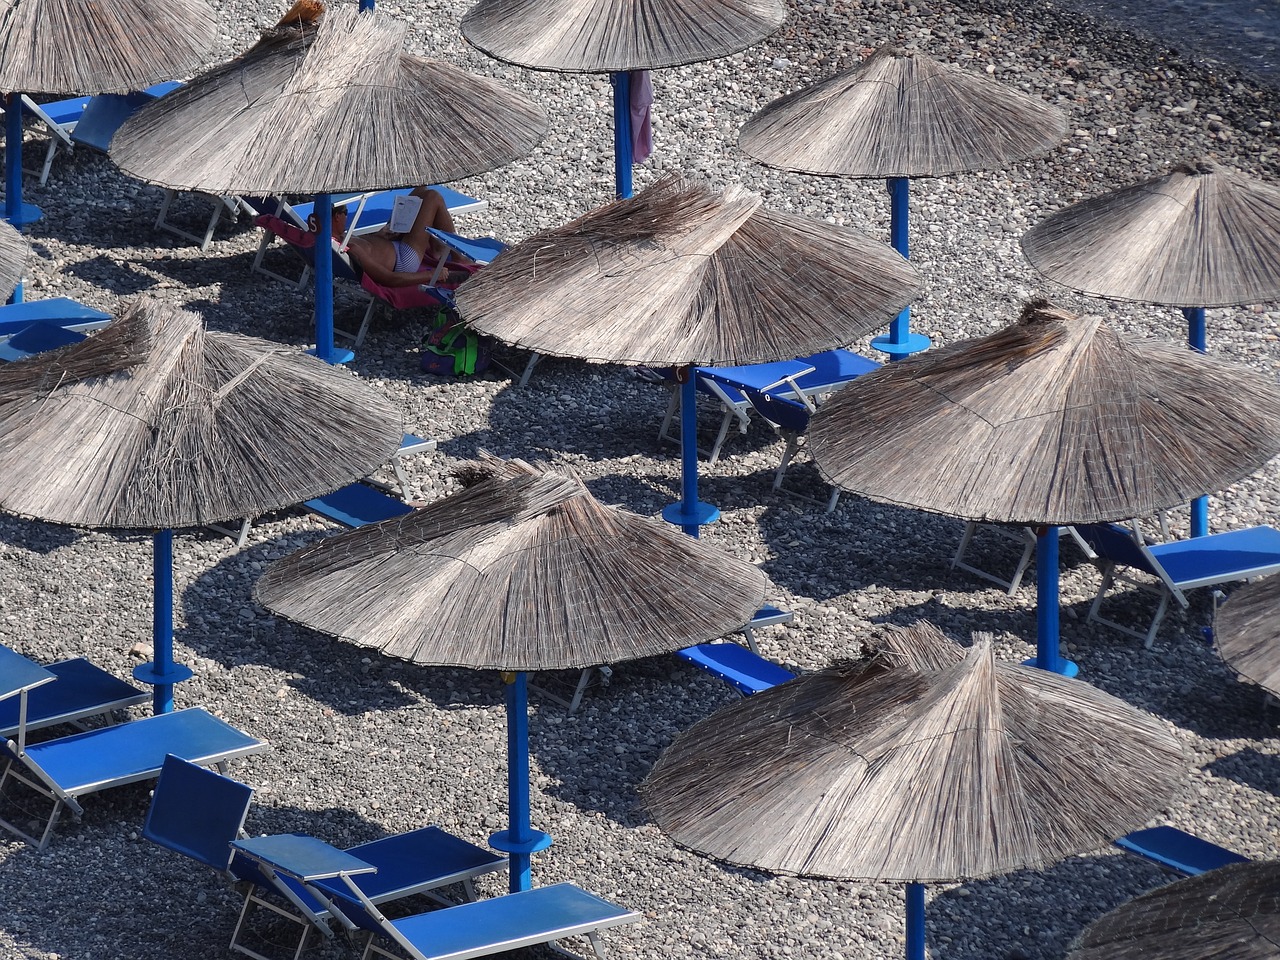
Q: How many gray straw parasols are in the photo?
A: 13